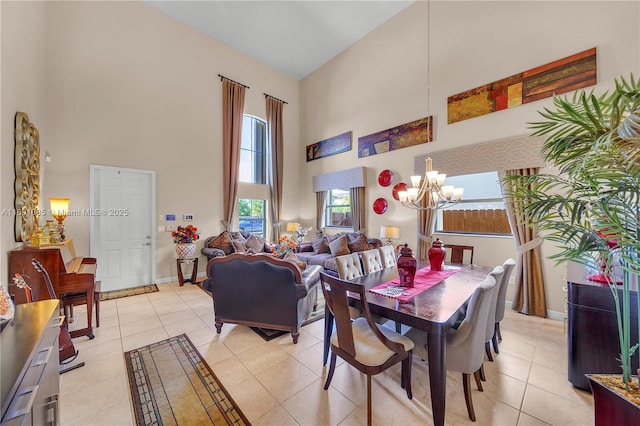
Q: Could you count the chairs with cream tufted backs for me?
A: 3